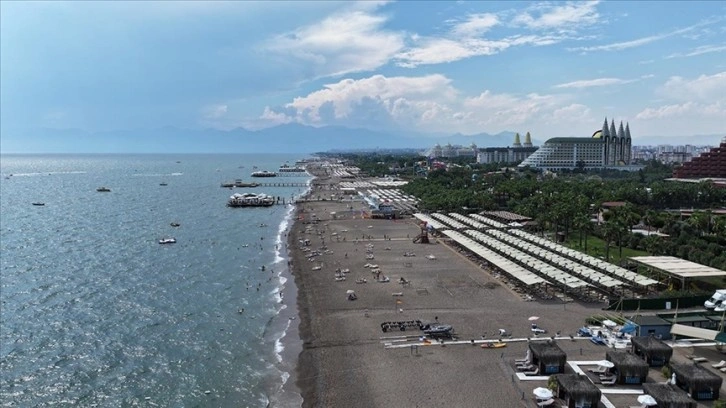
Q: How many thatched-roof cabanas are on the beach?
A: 6